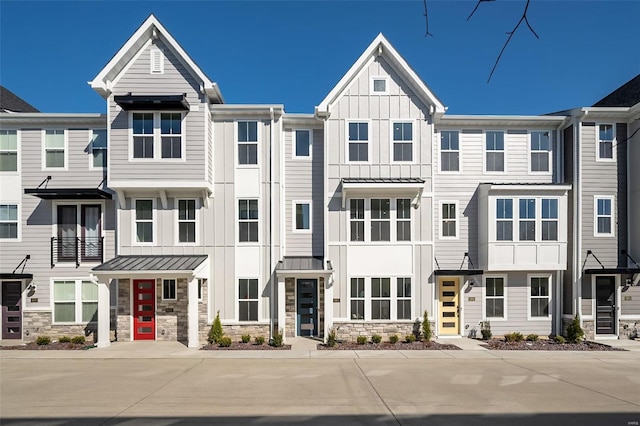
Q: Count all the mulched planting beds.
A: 4